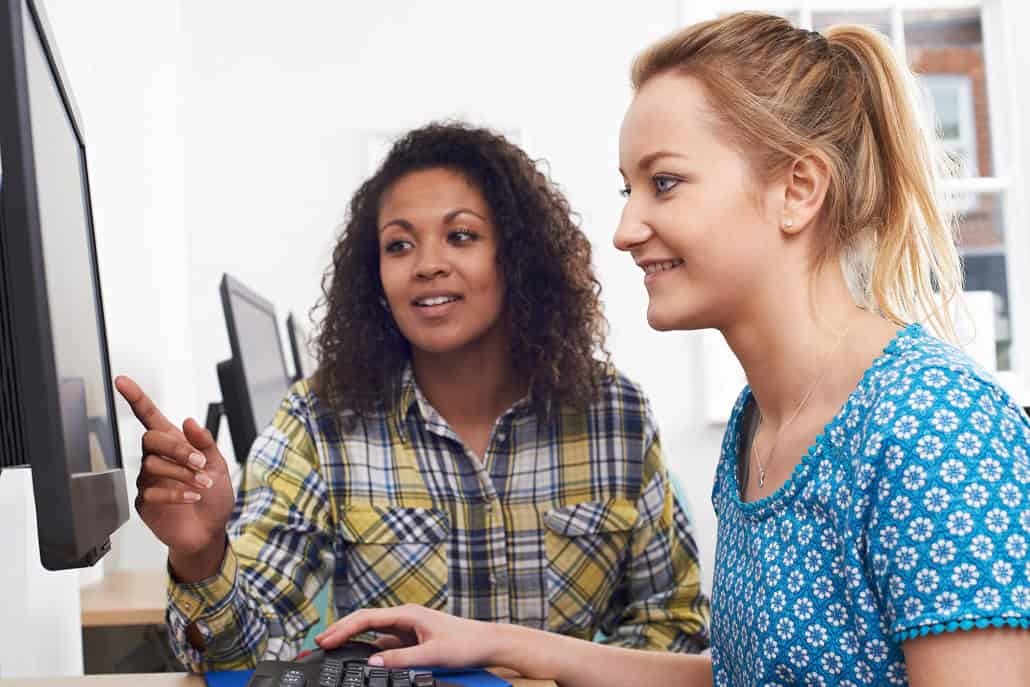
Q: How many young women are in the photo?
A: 2